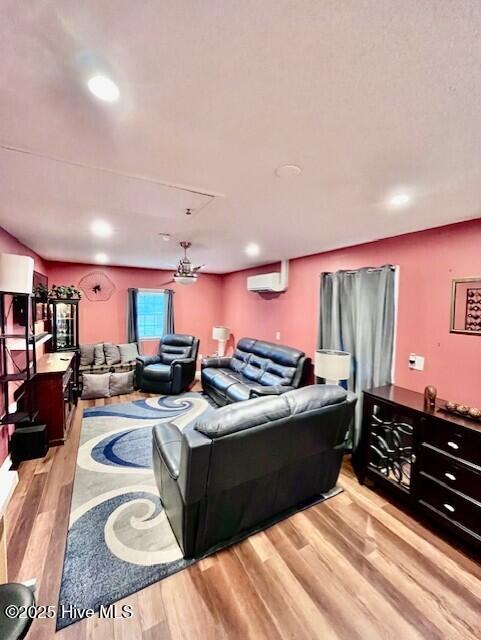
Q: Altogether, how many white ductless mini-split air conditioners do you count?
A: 1